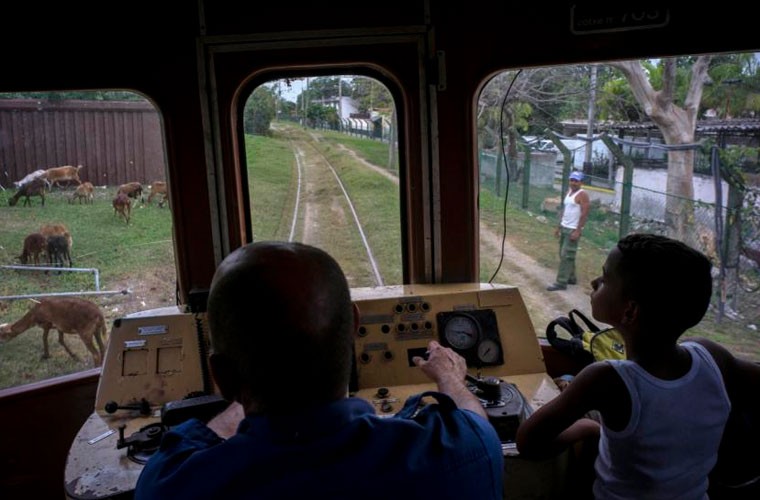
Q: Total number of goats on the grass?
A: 11